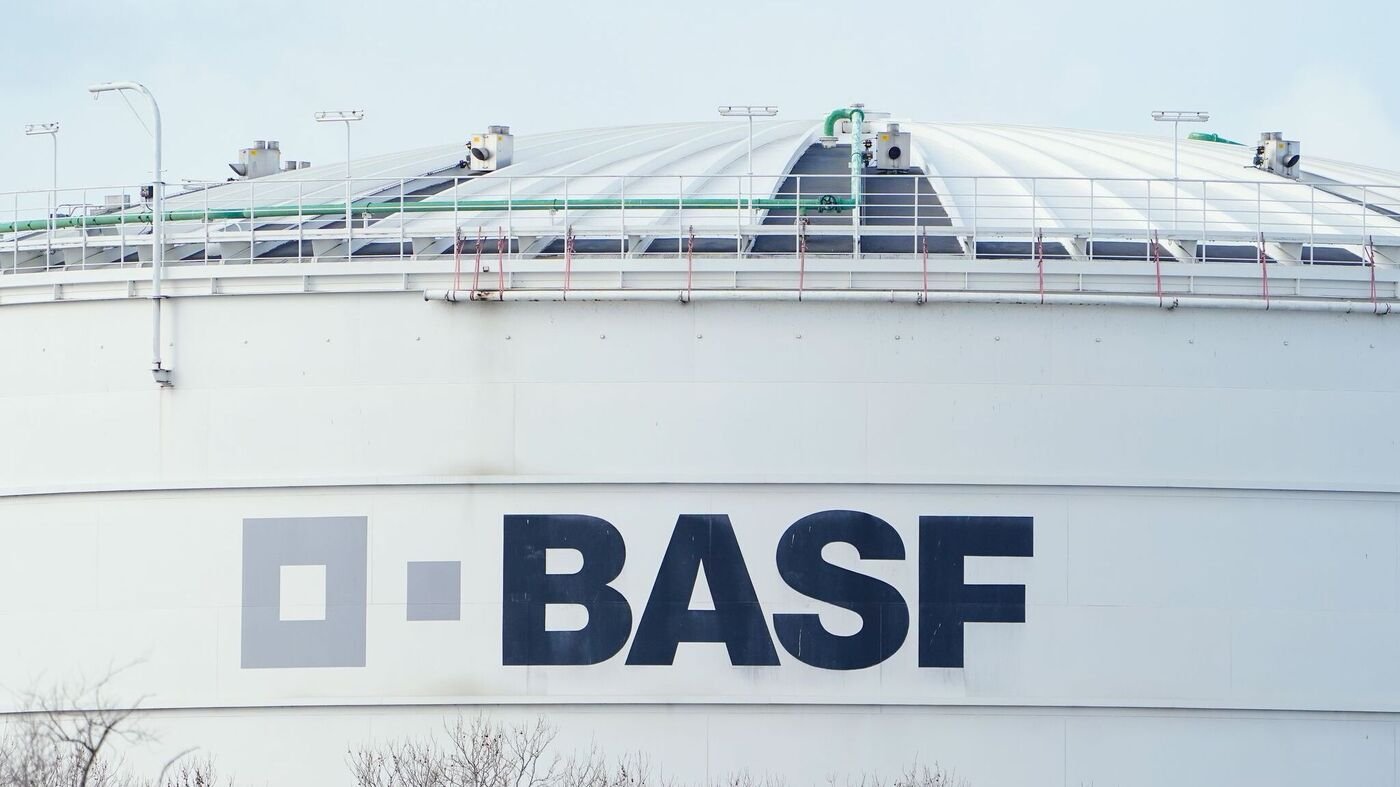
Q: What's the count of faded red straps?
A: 11